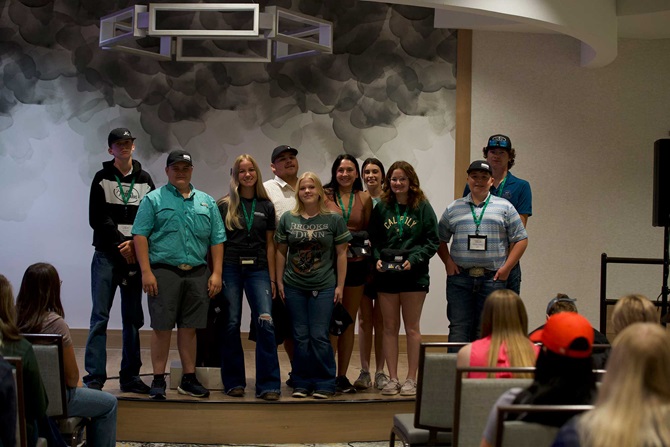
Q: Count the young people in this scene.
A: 10